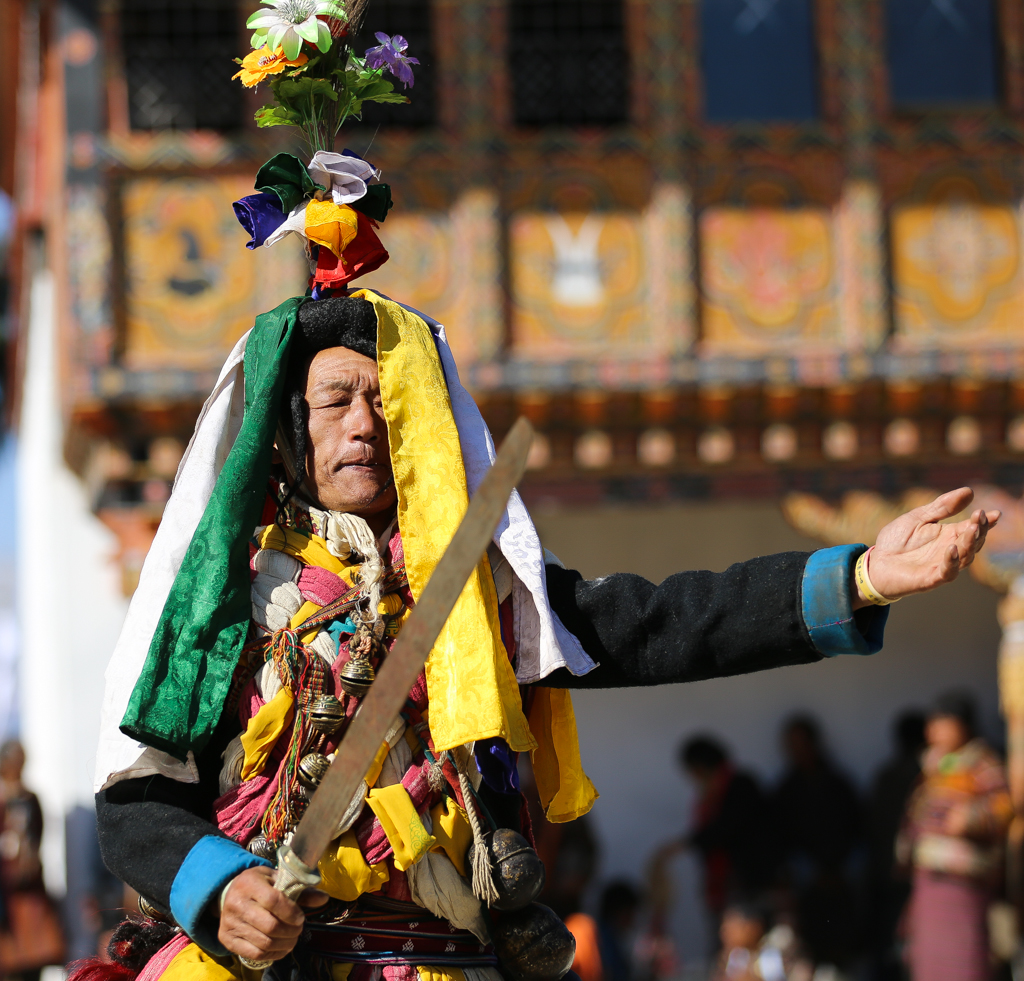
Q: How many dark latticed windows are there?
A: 3